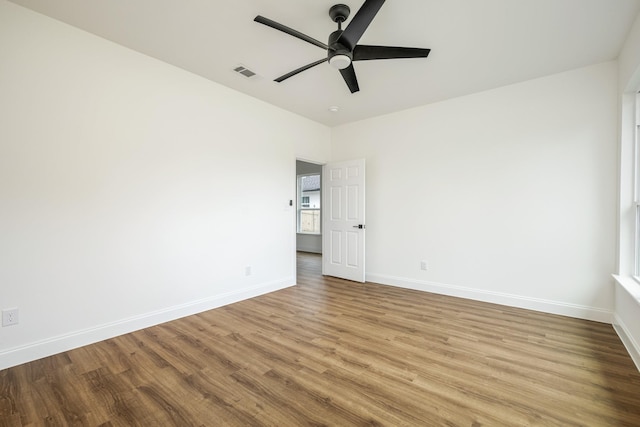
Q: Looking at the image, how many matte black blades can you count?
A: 5